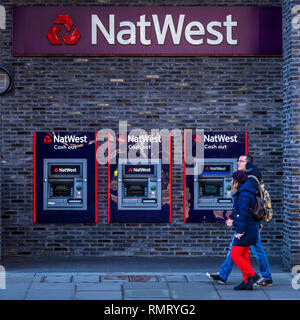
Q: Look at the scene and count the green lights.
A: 3